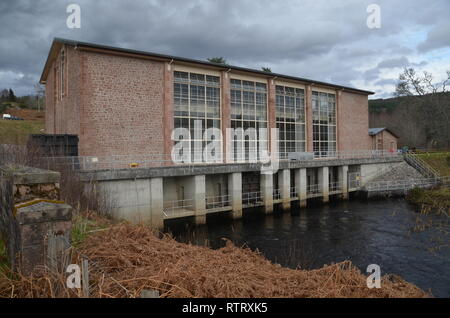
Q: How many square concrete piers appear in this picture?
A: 7